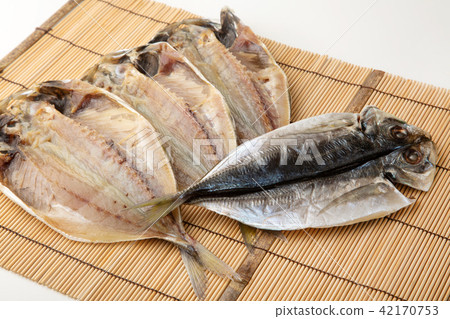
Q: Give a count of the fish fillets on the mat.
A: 4